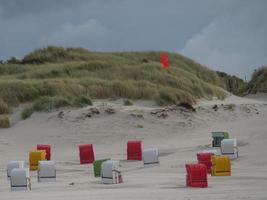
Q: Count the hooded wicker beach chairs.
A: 15